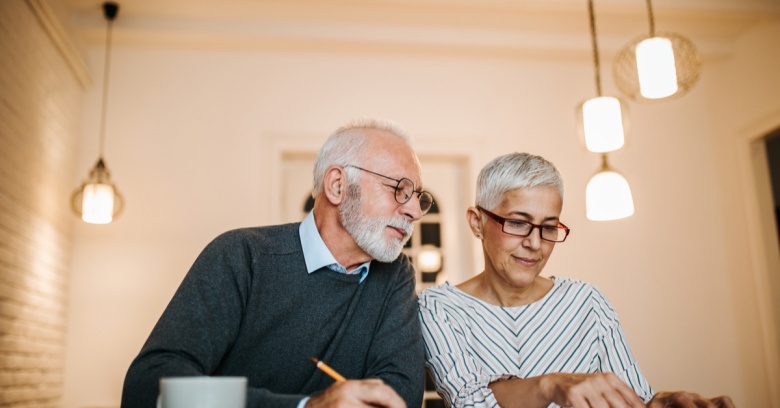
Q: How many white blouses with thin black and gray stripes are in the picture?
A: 1